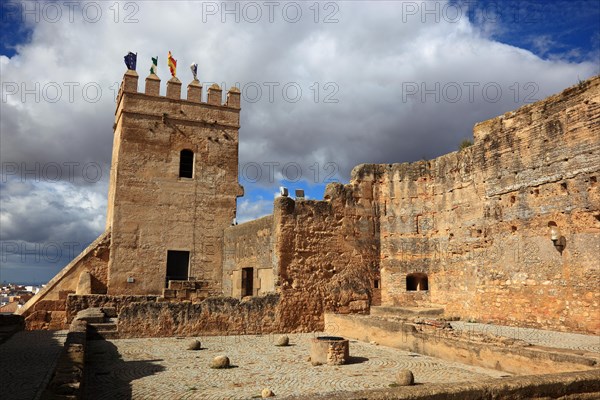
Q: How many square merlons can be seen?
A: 6